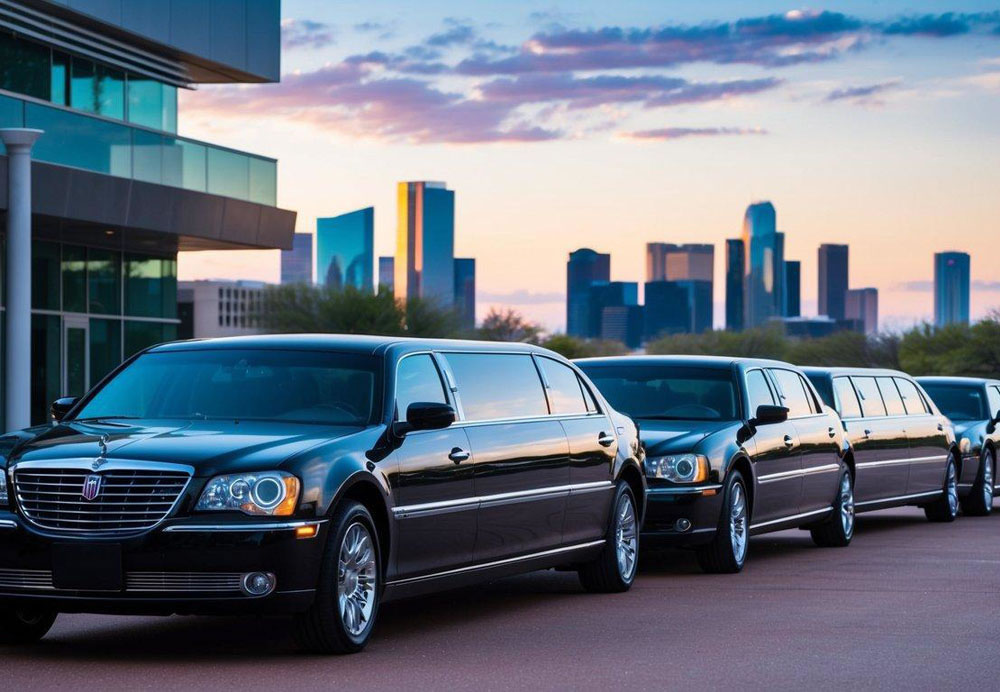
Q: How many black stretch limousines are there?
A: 4